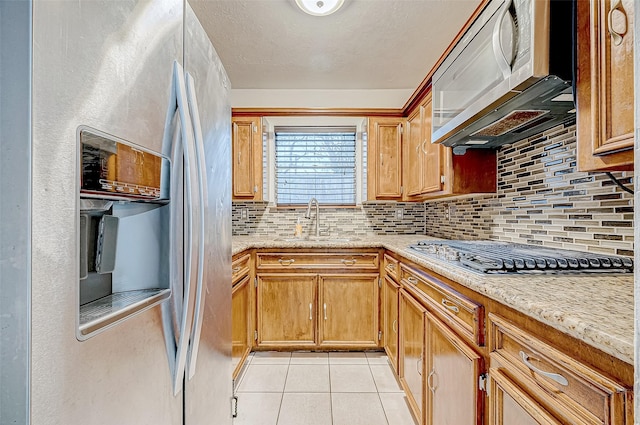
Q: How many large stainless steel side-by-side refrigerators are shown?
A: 1